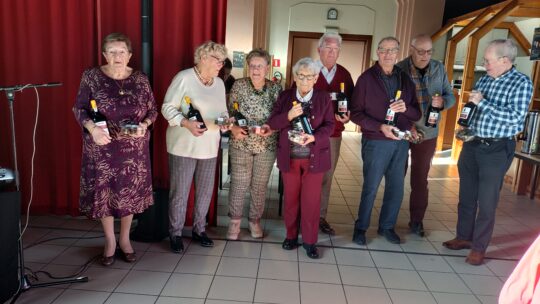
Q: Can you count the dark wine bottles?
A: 8